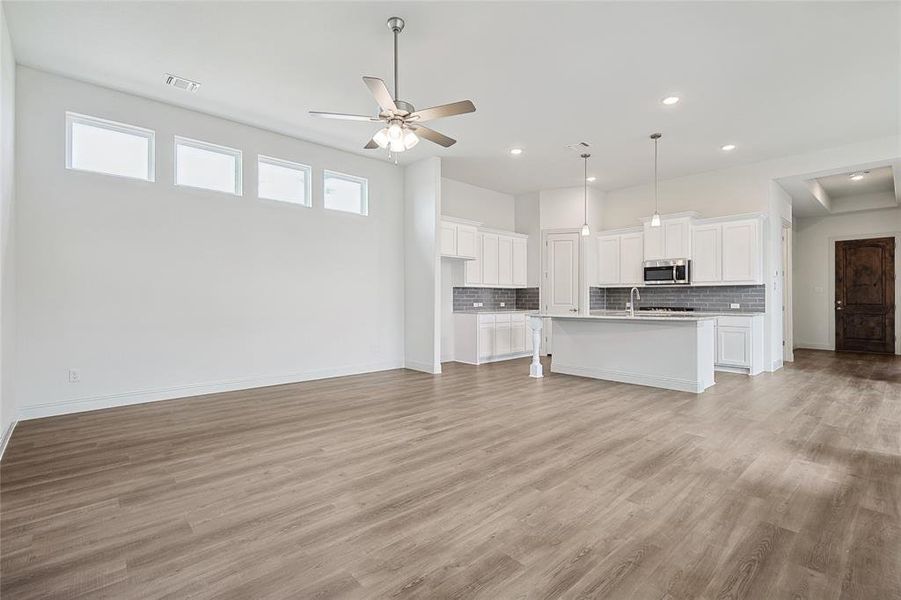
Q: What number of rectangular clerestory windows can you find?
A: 4